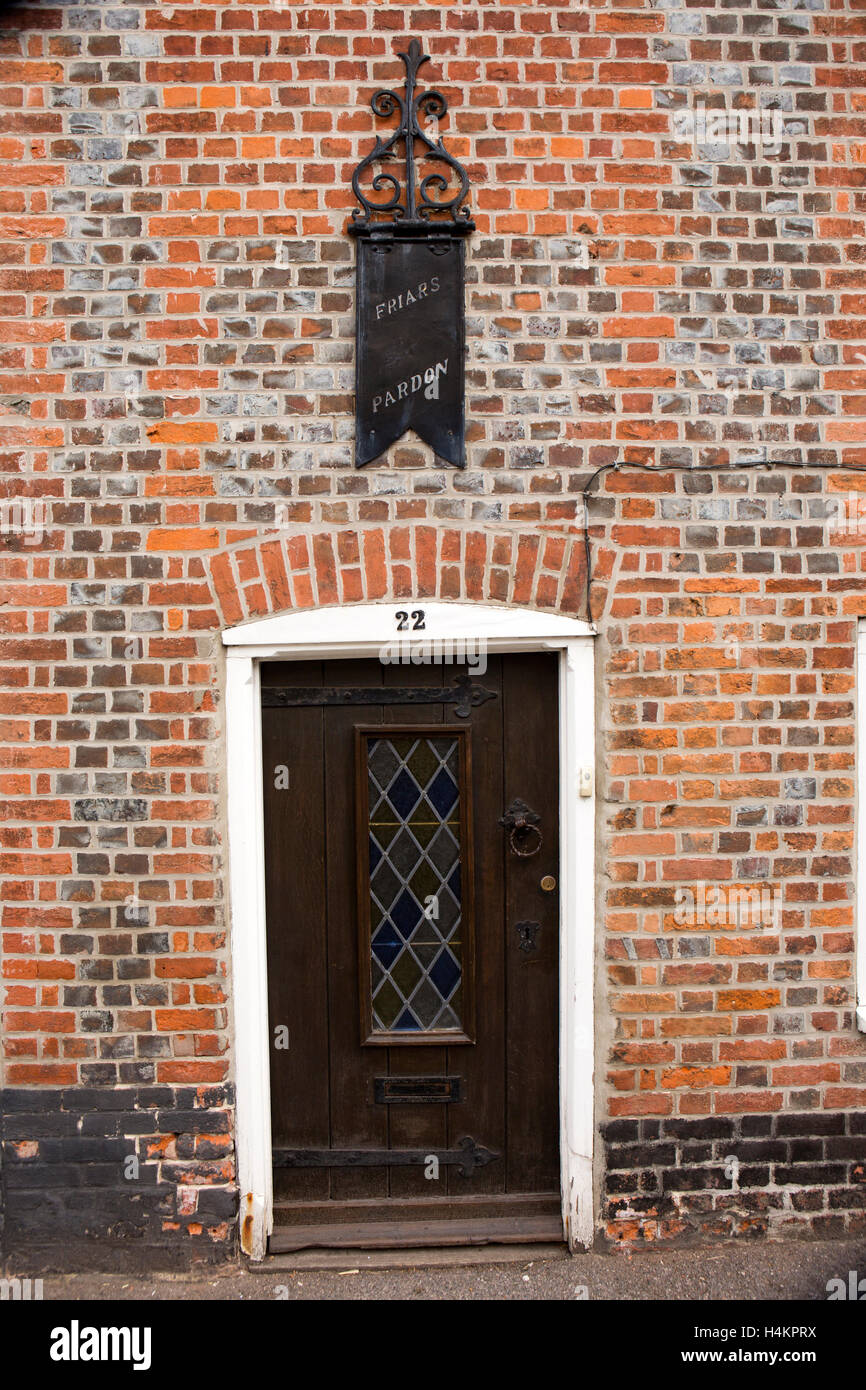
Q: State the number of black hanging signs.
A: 1